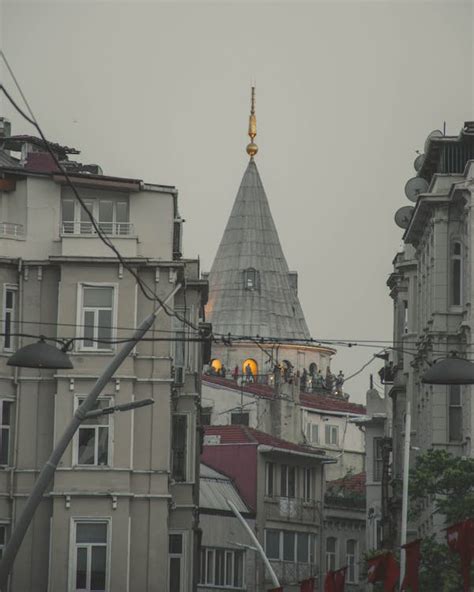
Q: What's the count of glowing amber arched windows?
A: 2